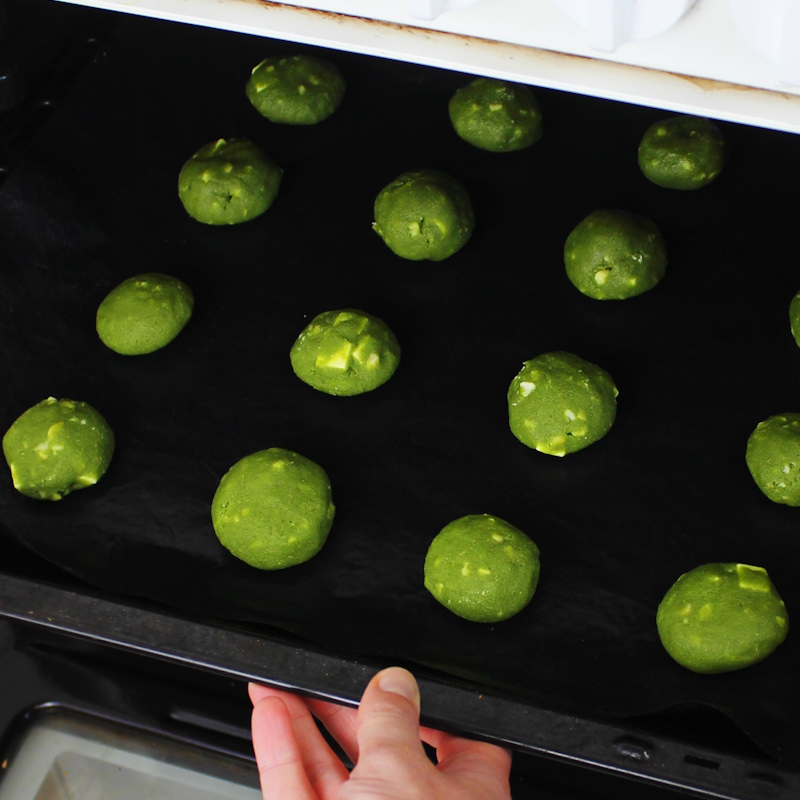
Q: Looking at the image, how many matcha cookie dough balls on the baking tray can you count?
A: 15